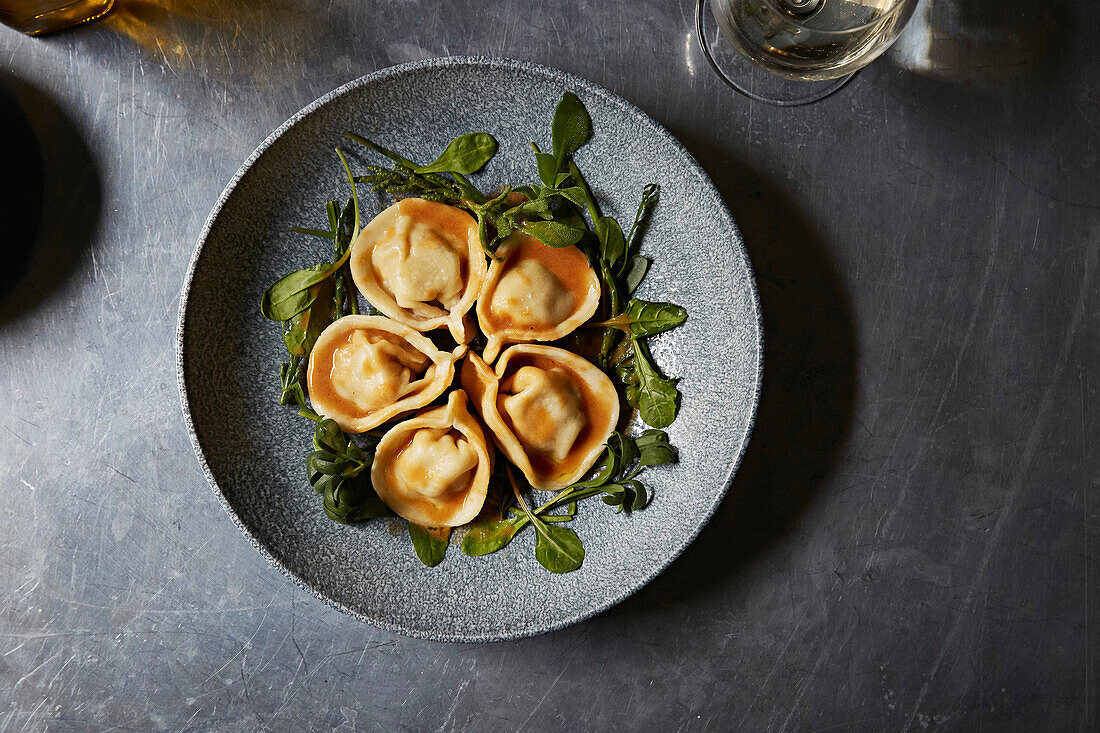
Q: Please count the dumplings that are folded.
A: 5